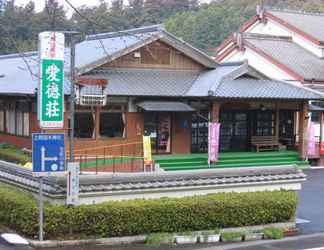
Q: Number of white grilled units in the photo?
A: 1